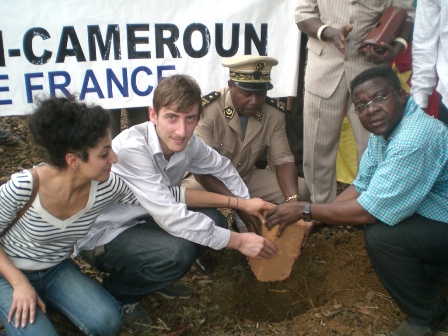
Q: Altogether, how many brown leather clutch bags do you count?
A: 1